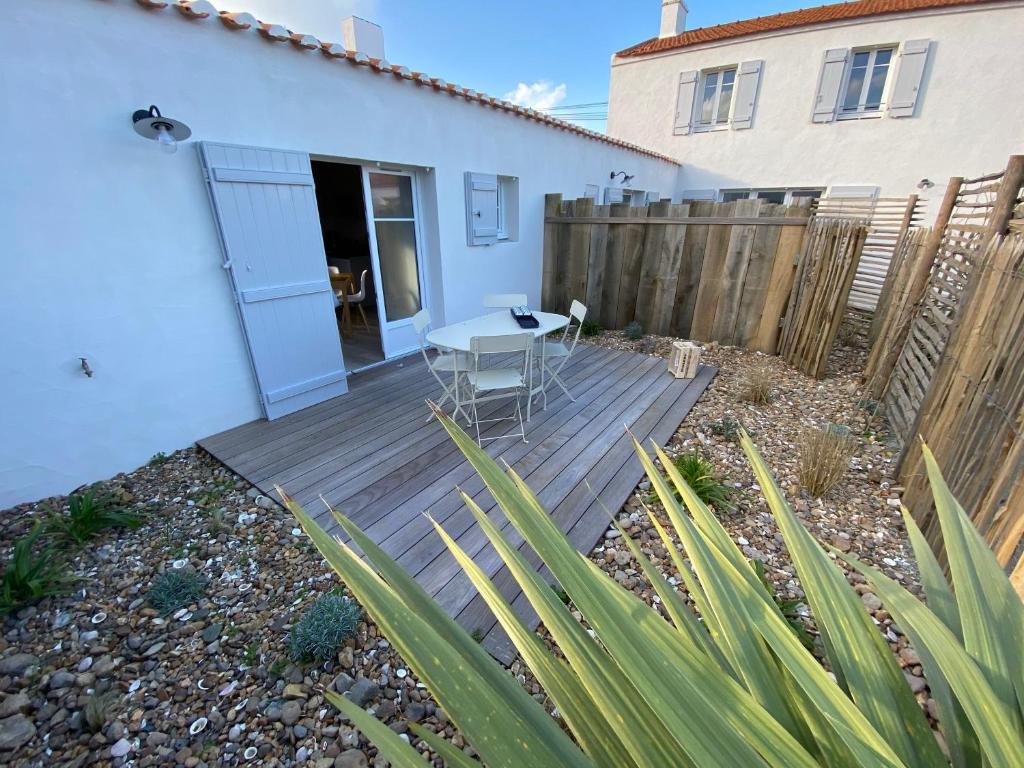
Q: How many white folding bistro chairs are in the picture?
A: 4